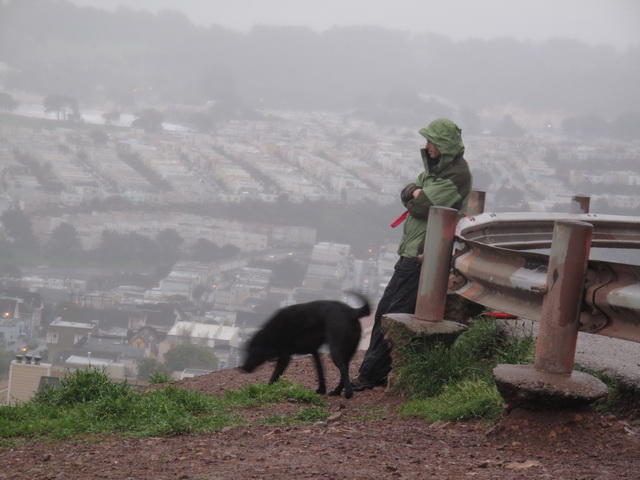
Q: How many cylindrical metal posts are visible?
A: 4